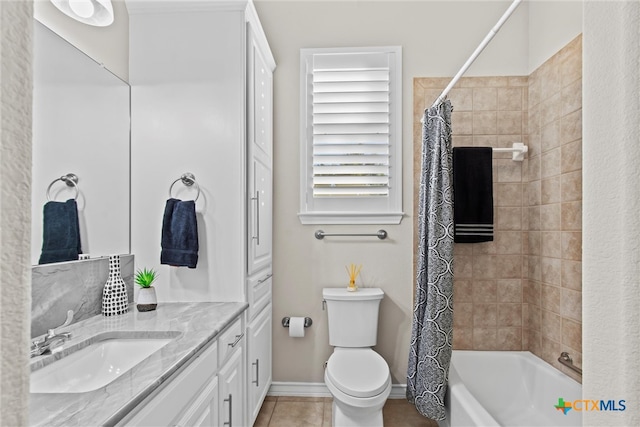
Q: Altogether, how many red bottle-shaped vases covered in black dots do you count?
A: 0